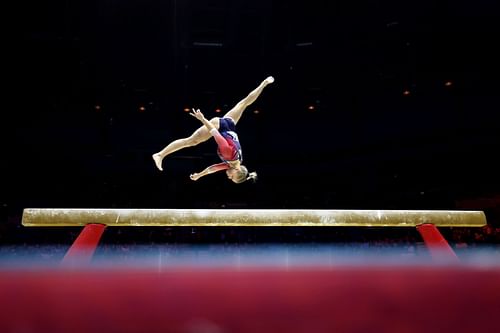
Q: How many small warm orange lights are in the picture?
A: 8